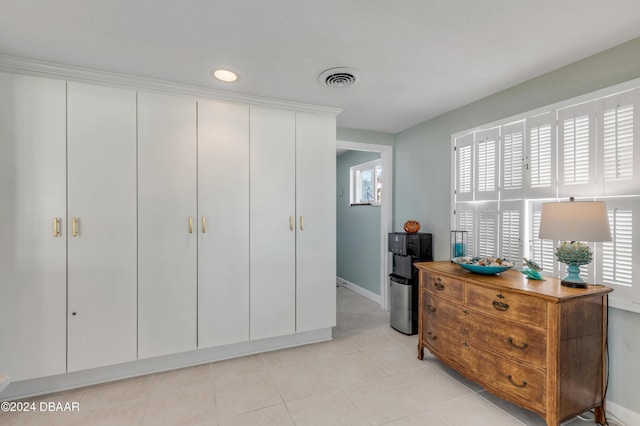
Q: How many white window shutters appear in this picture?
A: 12